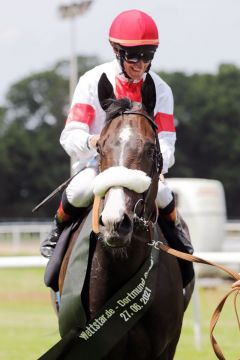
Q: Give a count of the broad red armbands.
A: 2